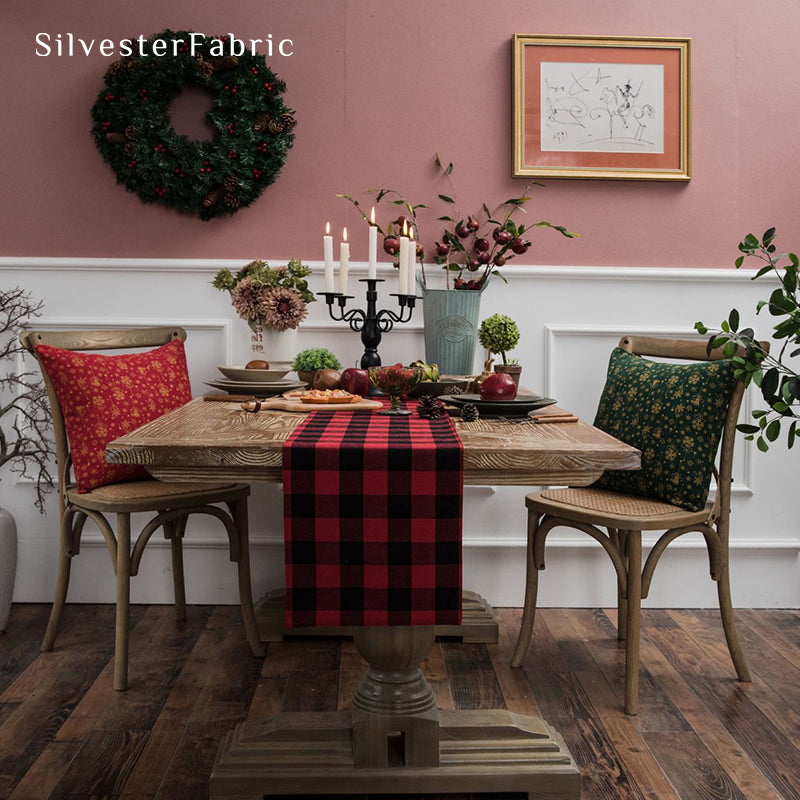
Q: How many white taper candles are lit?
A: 5